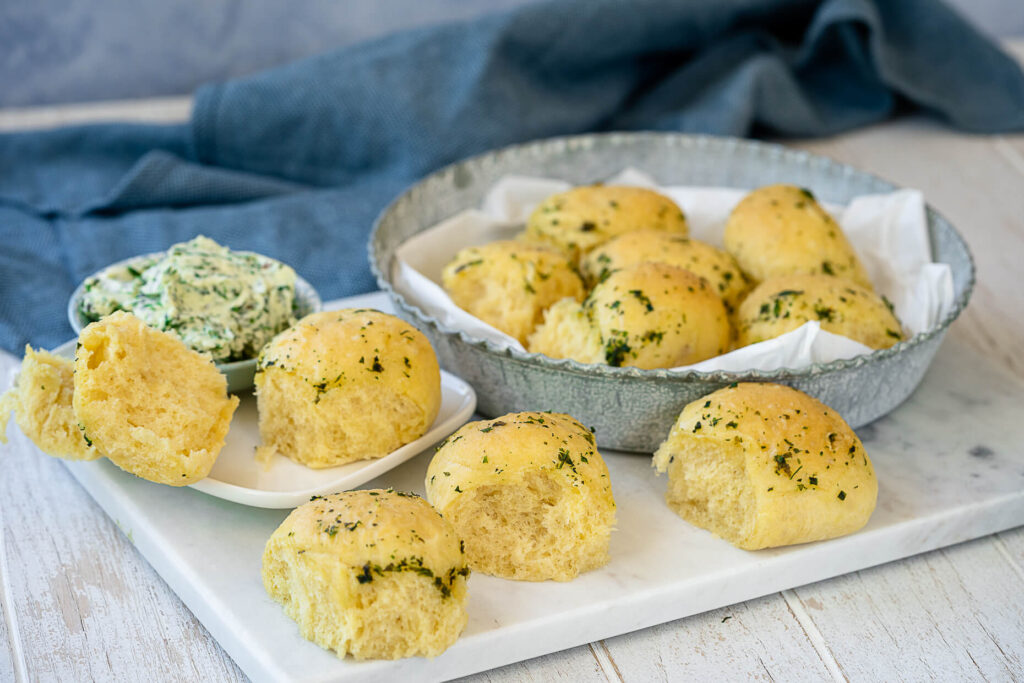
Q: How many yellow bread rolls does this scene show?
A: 11